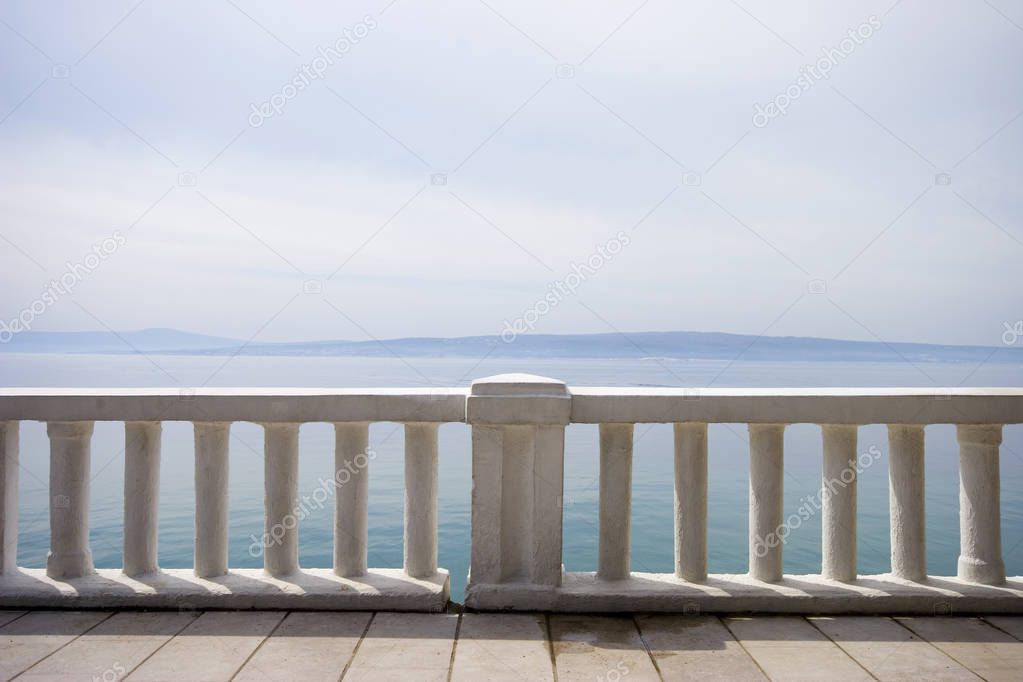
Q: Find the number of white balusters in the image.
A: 13